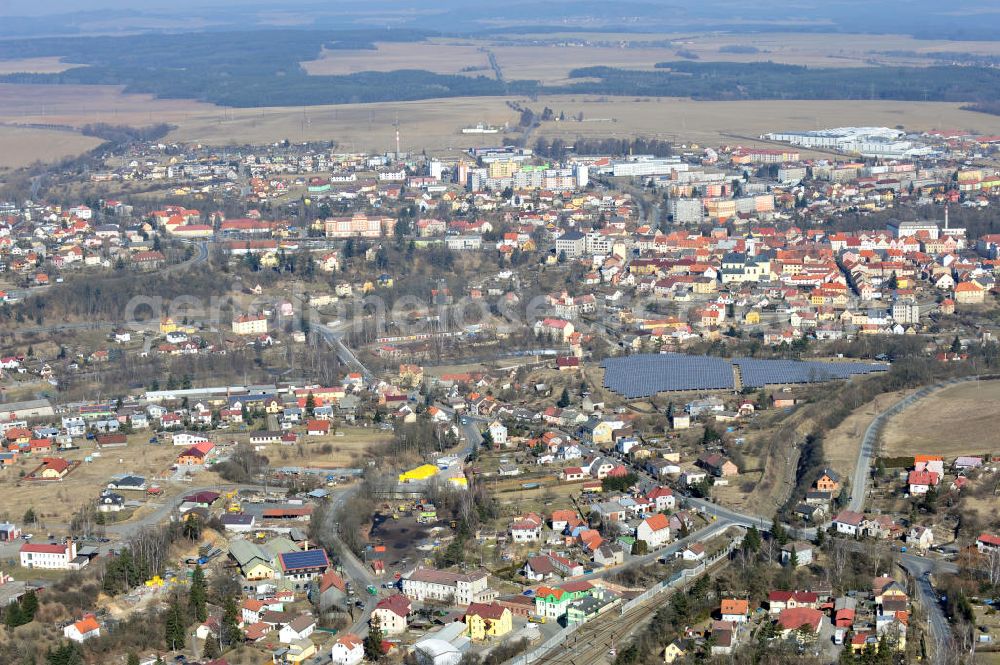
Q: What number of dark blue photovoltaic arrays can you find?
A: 3